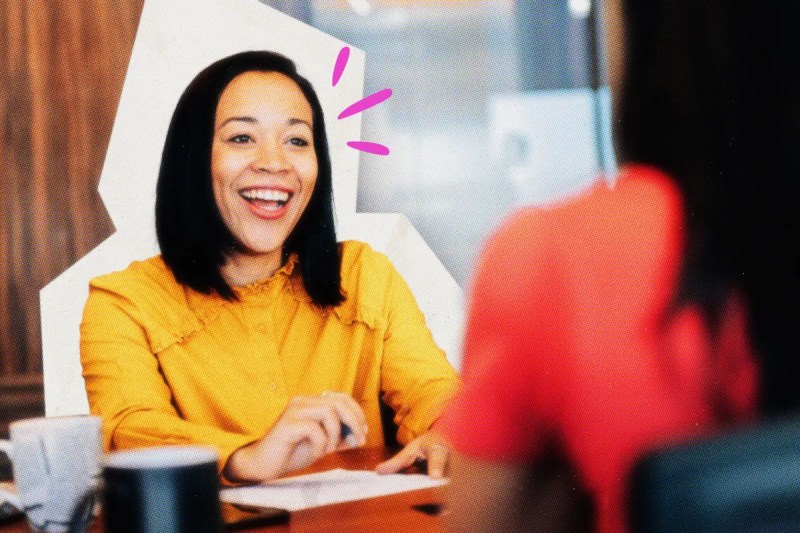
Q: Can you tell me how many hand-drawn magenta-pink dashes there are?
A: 3